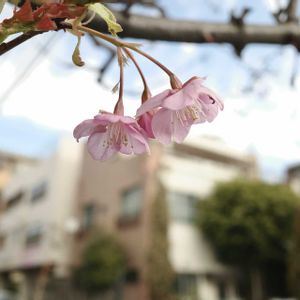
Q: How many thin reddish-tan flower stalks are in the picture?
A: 3